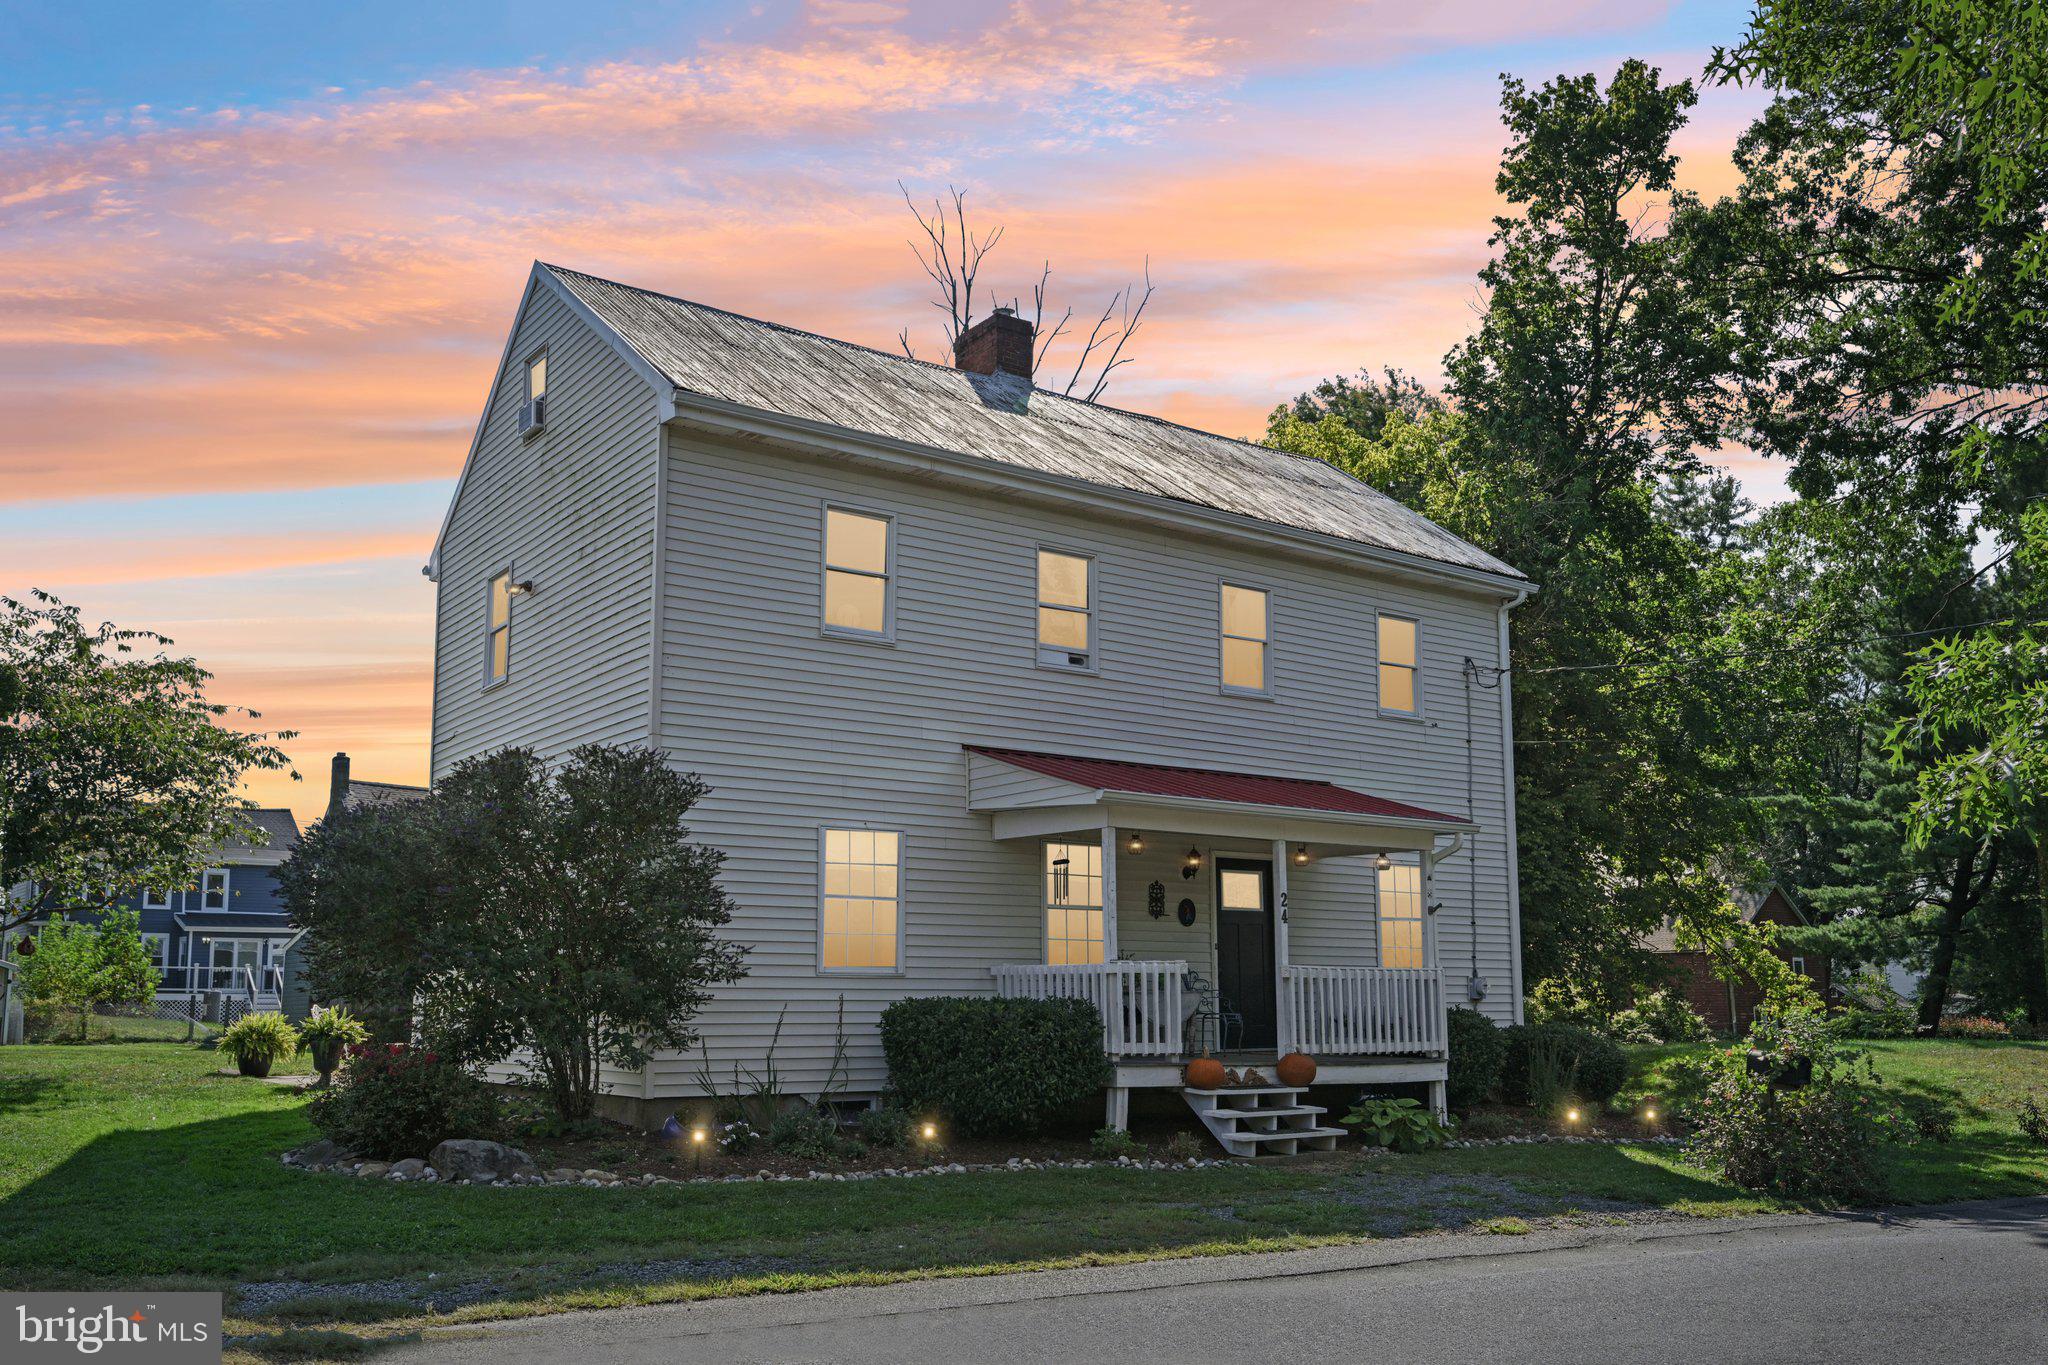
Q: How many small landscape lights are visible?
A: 4